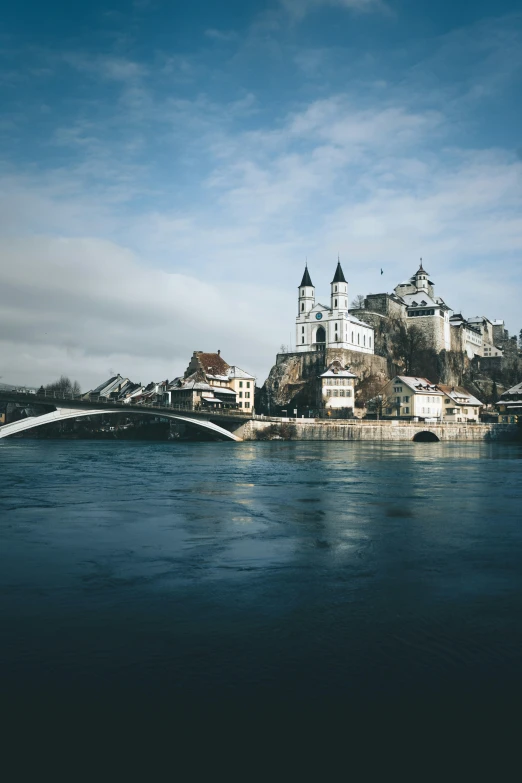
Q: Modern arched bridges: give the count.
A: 1